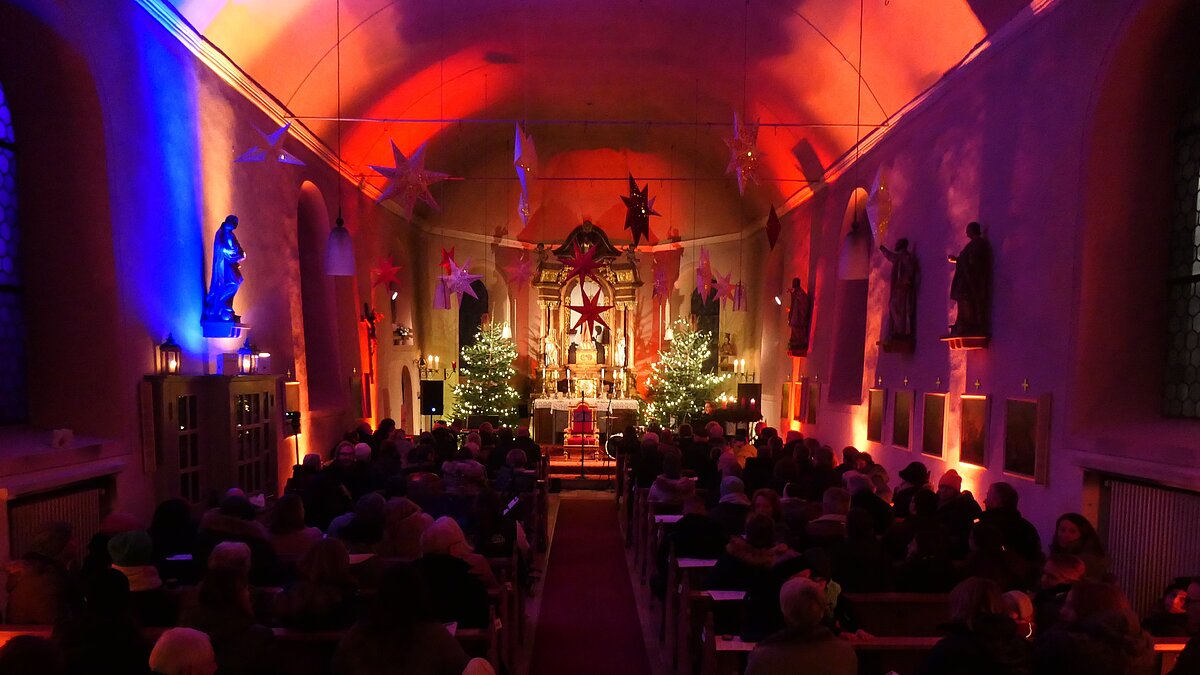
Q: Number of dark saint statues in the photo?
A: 3